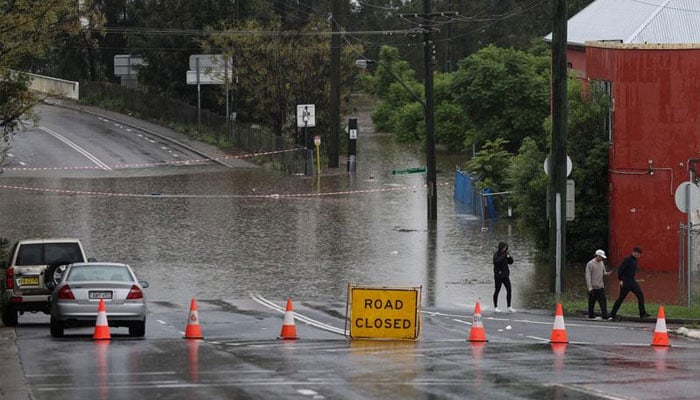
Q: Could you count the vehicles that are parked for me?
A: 2